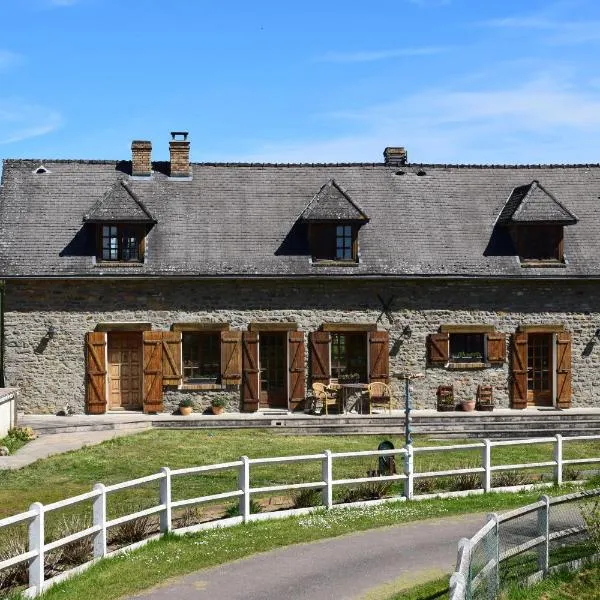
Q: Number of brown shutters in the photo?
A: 12